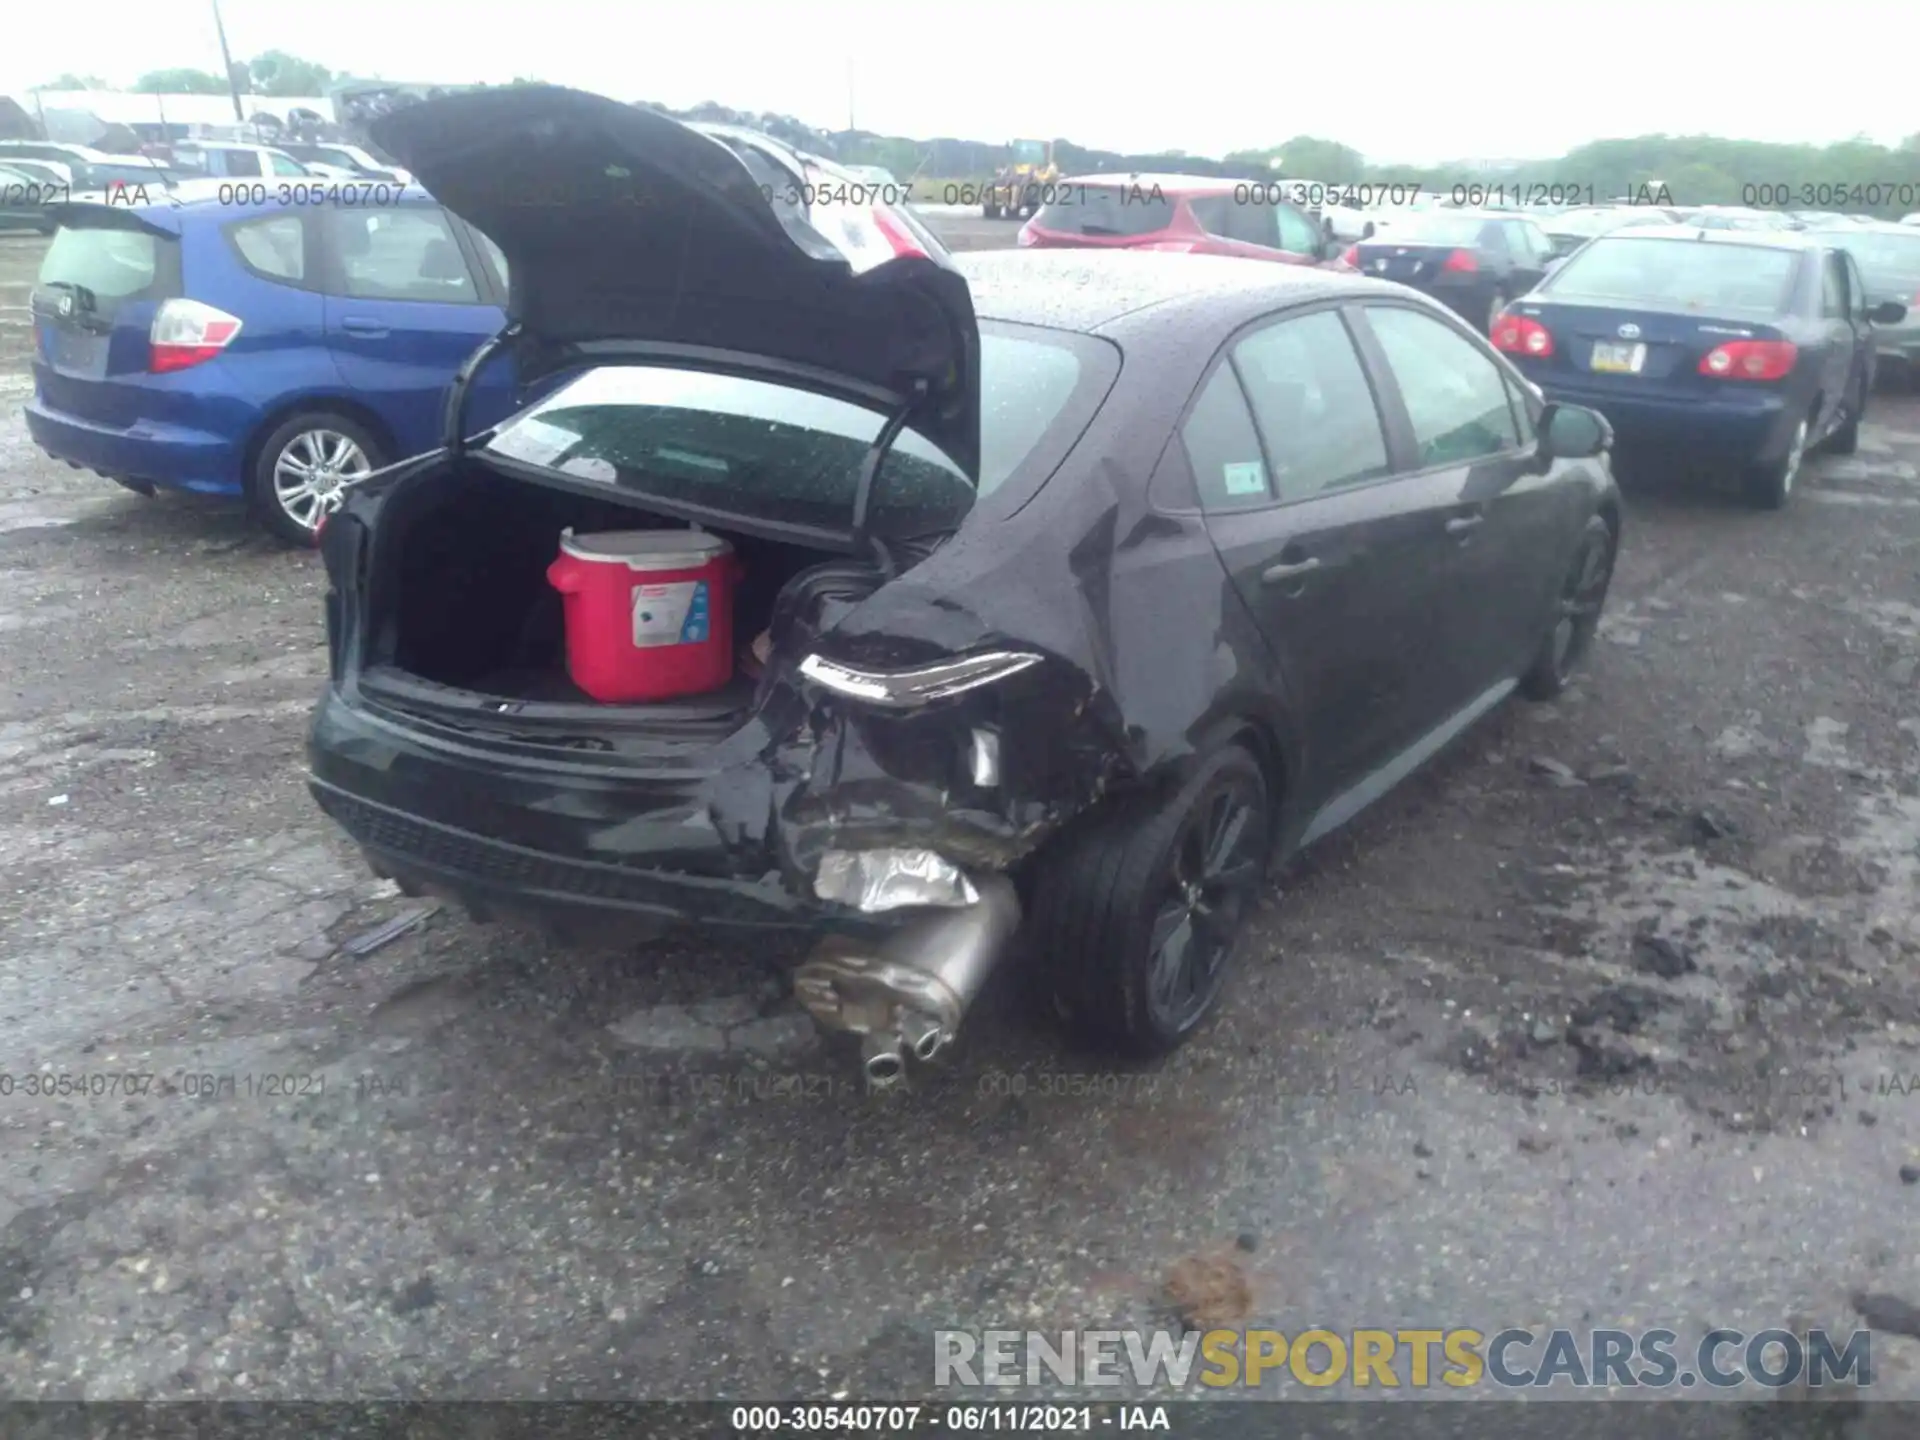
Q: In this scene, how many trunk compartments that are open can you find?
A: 1